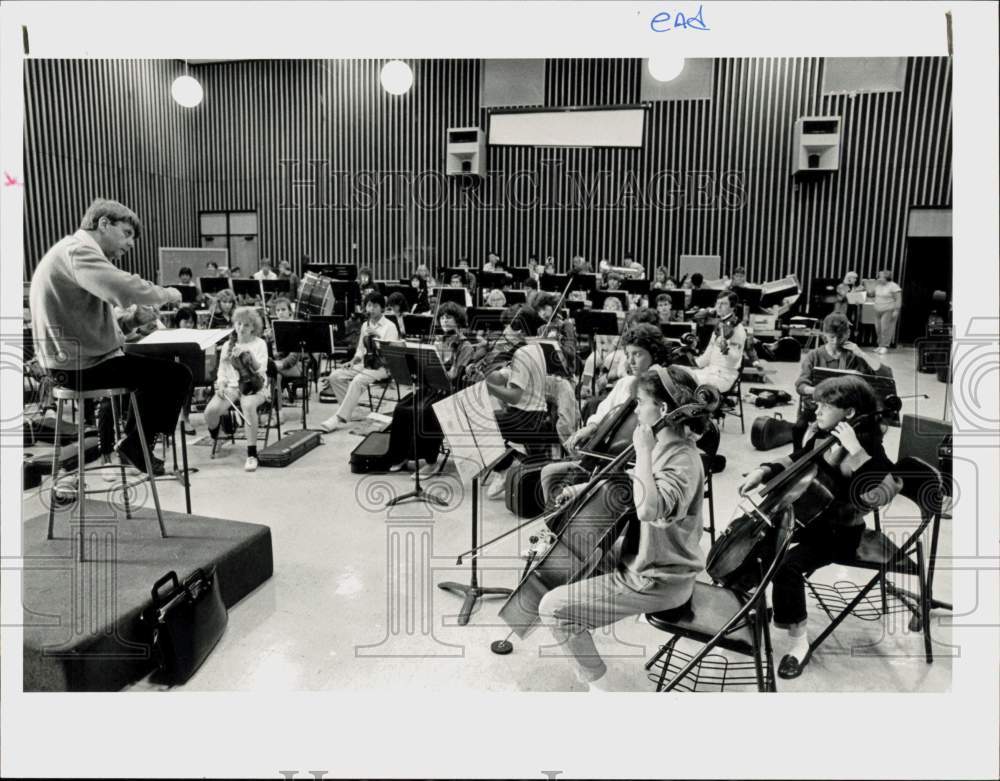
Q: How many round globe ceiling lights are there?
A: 3